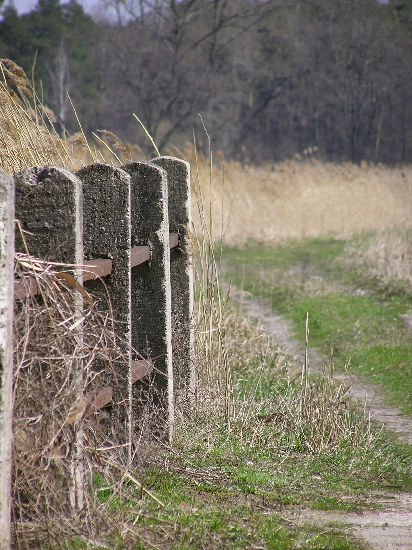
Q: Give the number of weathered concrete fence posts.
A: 5